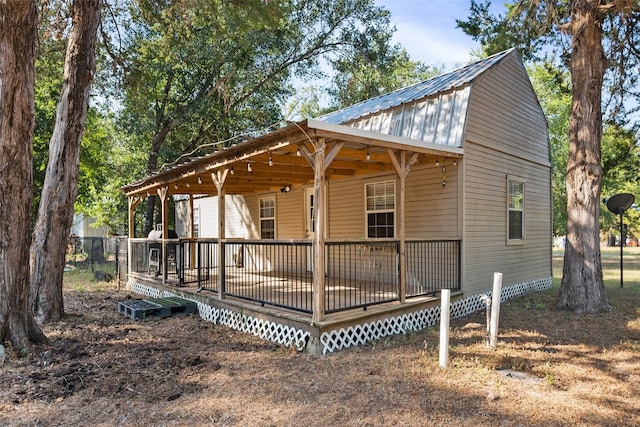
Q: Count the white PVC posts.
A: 2